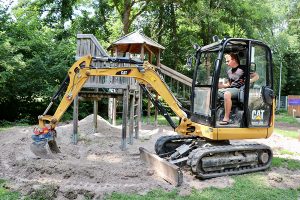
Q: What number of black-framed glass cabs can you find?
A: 1